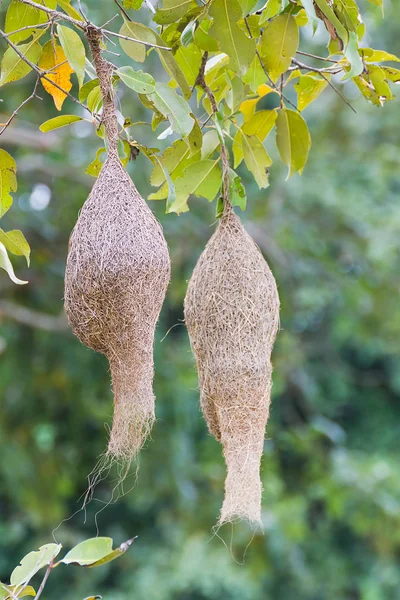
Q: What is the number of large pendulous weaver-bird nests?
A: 2